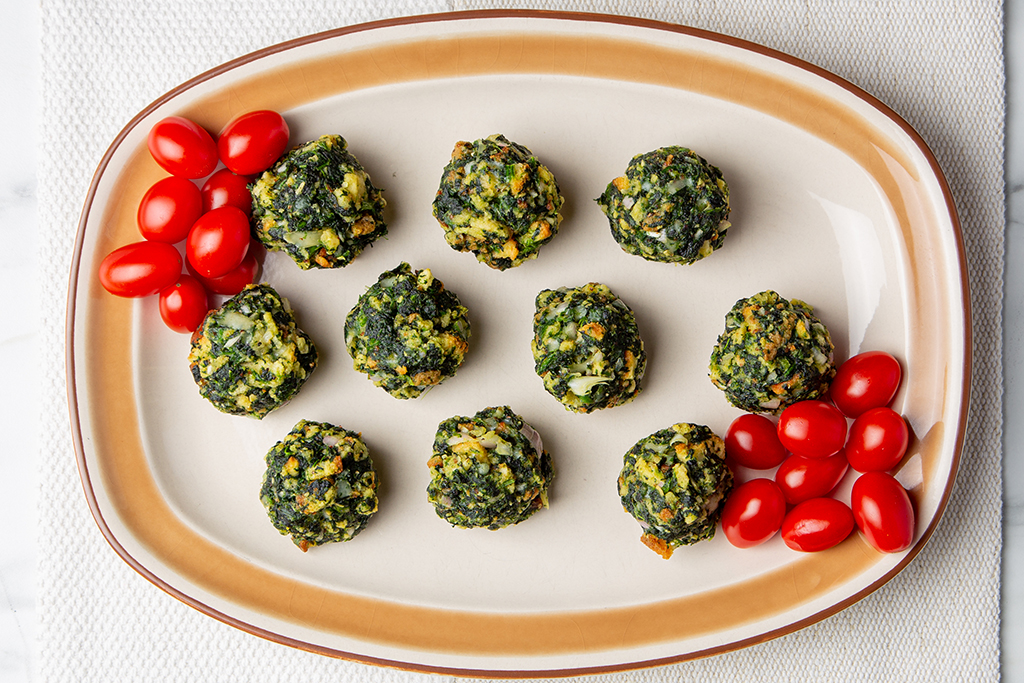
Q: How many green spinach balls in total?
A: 10